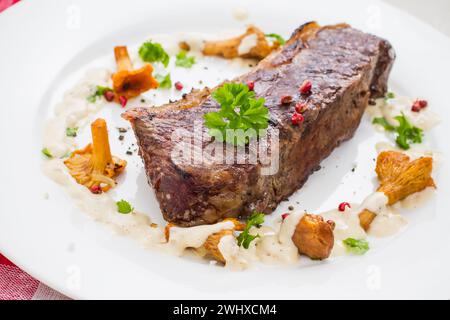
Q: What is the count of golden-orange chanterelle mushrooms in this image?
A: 6